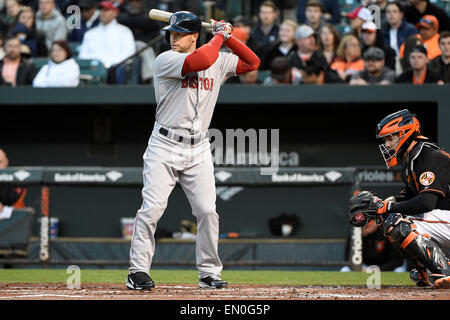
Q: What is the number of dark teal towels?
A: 0